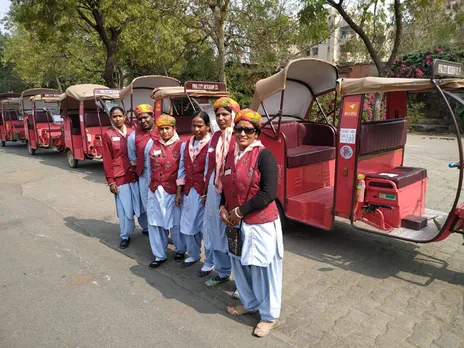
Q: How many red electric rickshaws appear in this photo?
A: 5